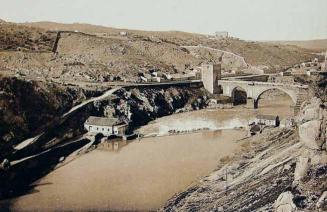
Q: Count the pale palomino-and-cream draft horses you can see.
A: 0